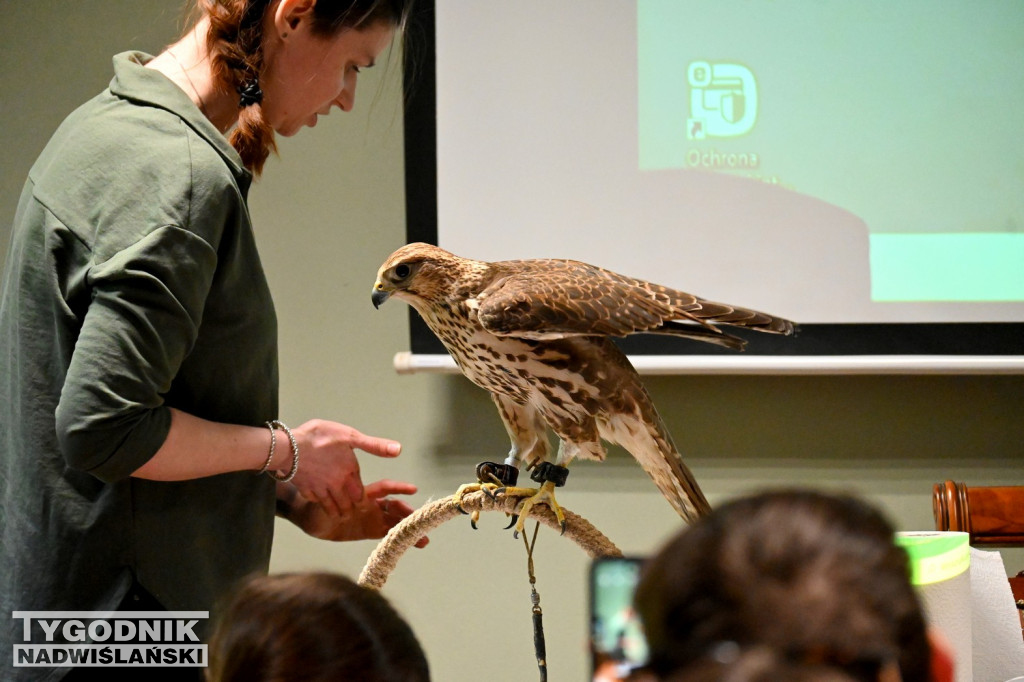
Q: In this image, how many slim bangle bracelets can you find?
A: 2